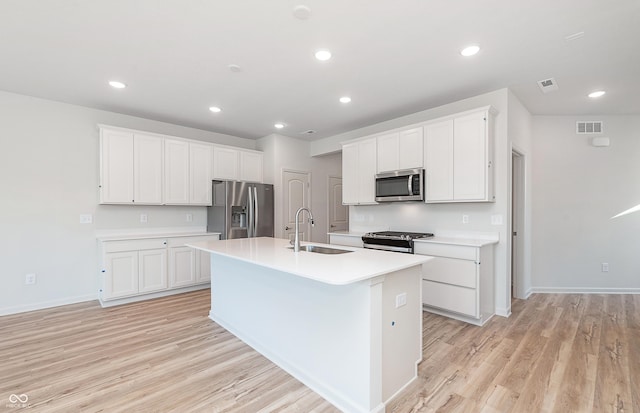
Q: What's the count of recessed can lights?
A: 7